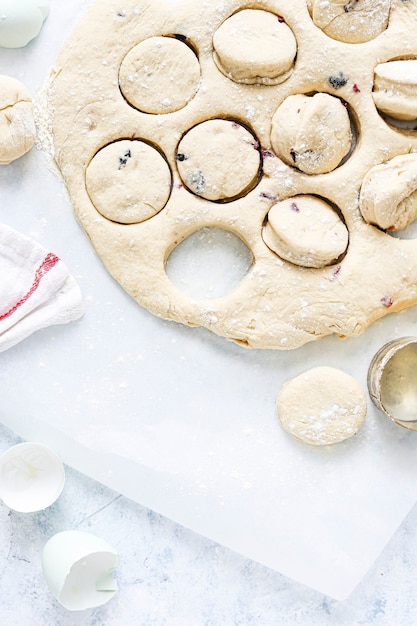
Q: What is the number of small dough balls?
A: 11